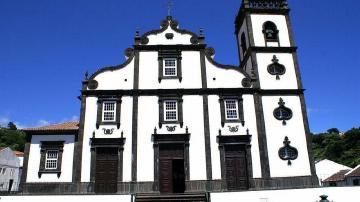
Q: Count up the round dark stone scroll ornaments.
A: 8